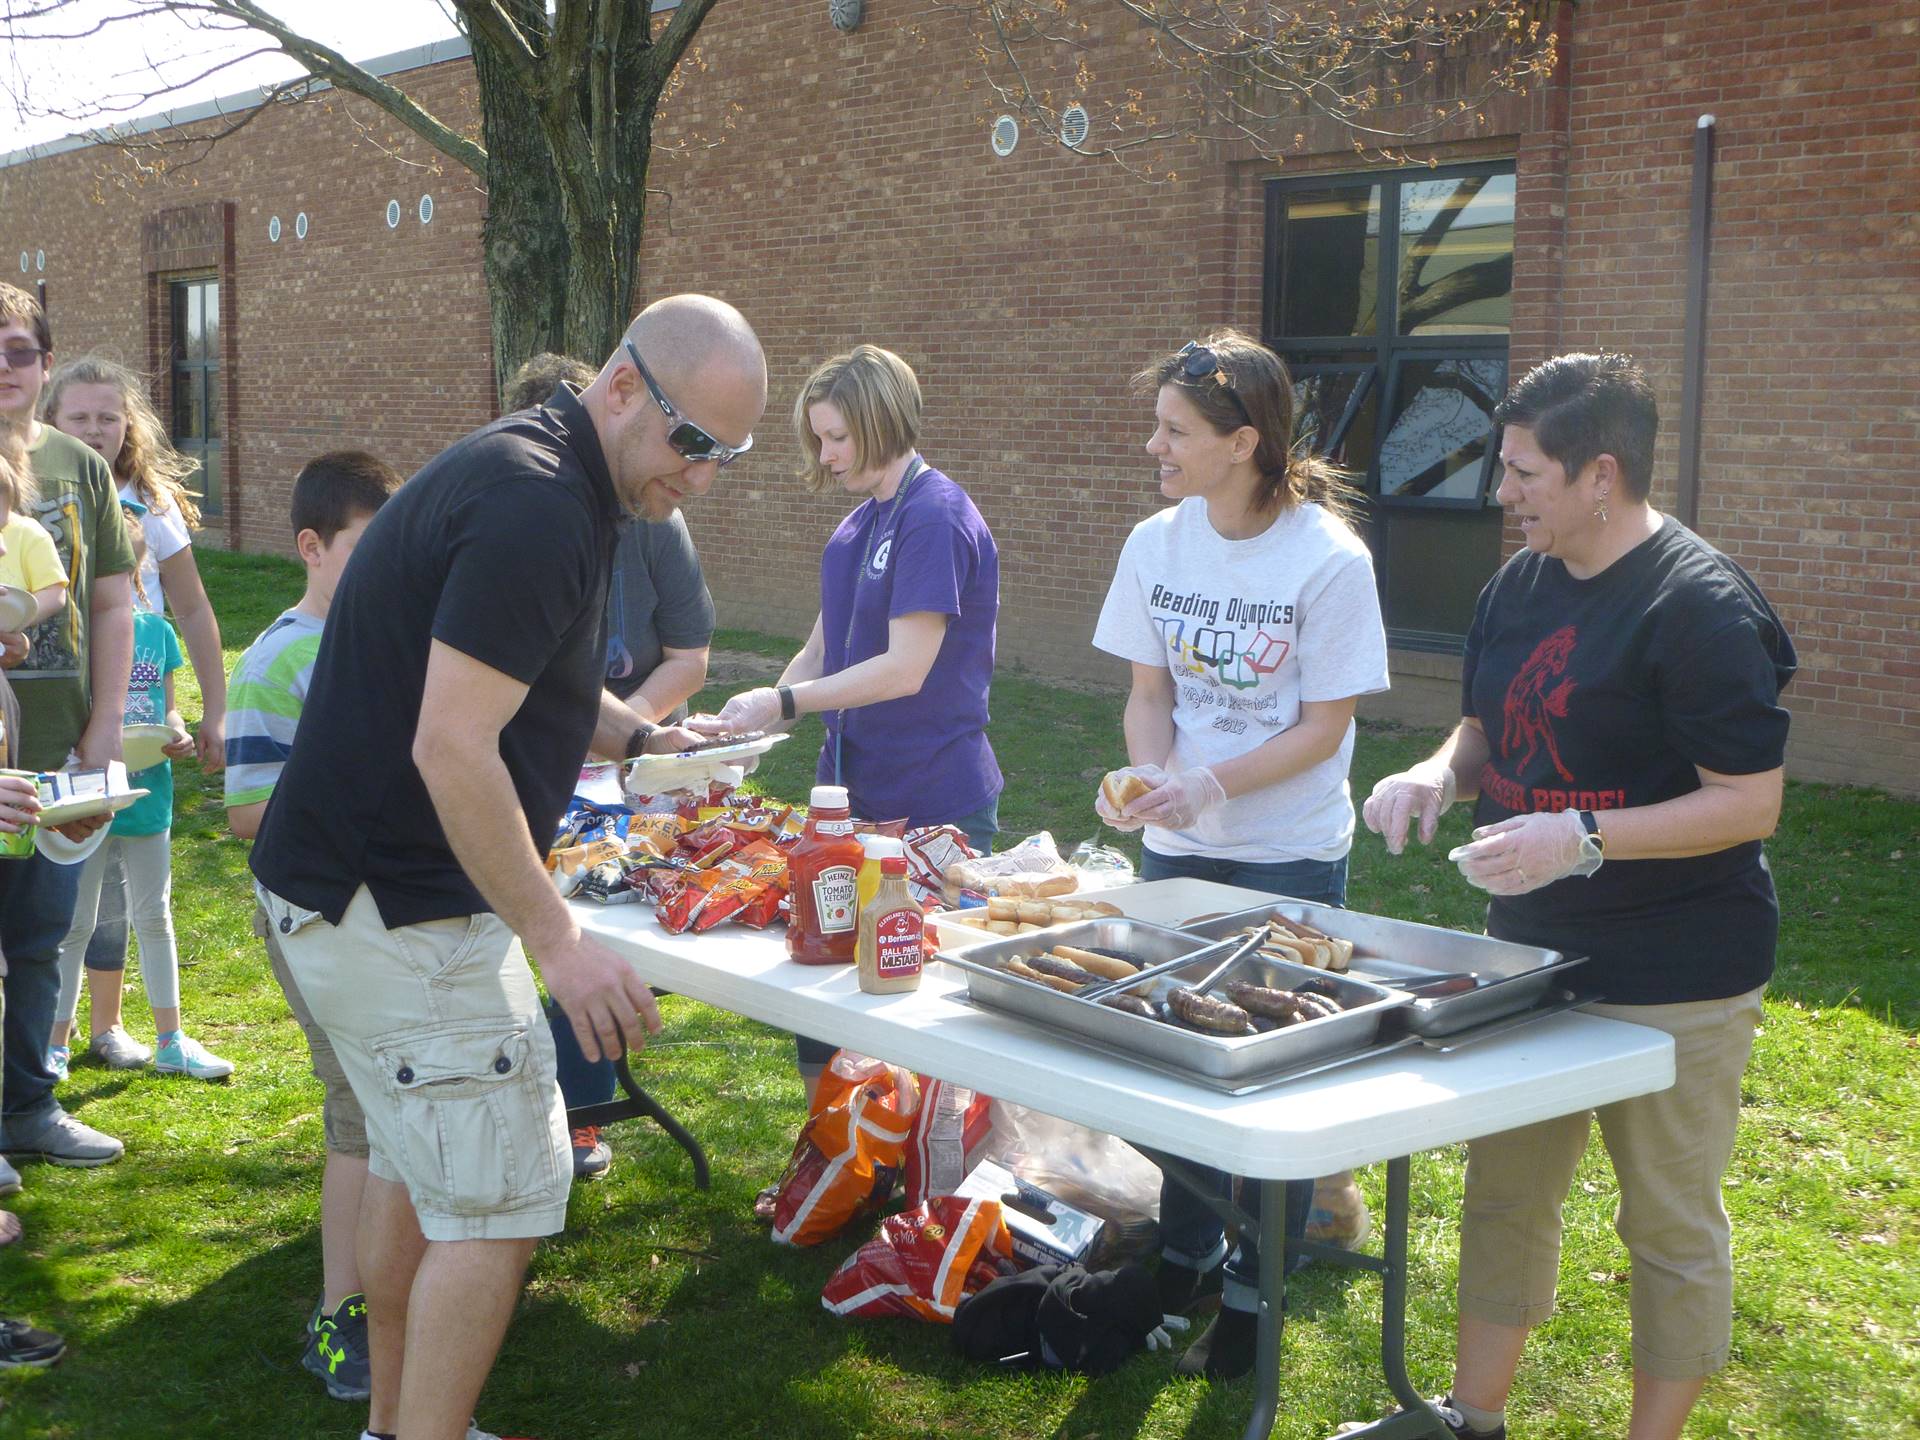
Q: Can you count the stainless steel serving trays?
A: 2